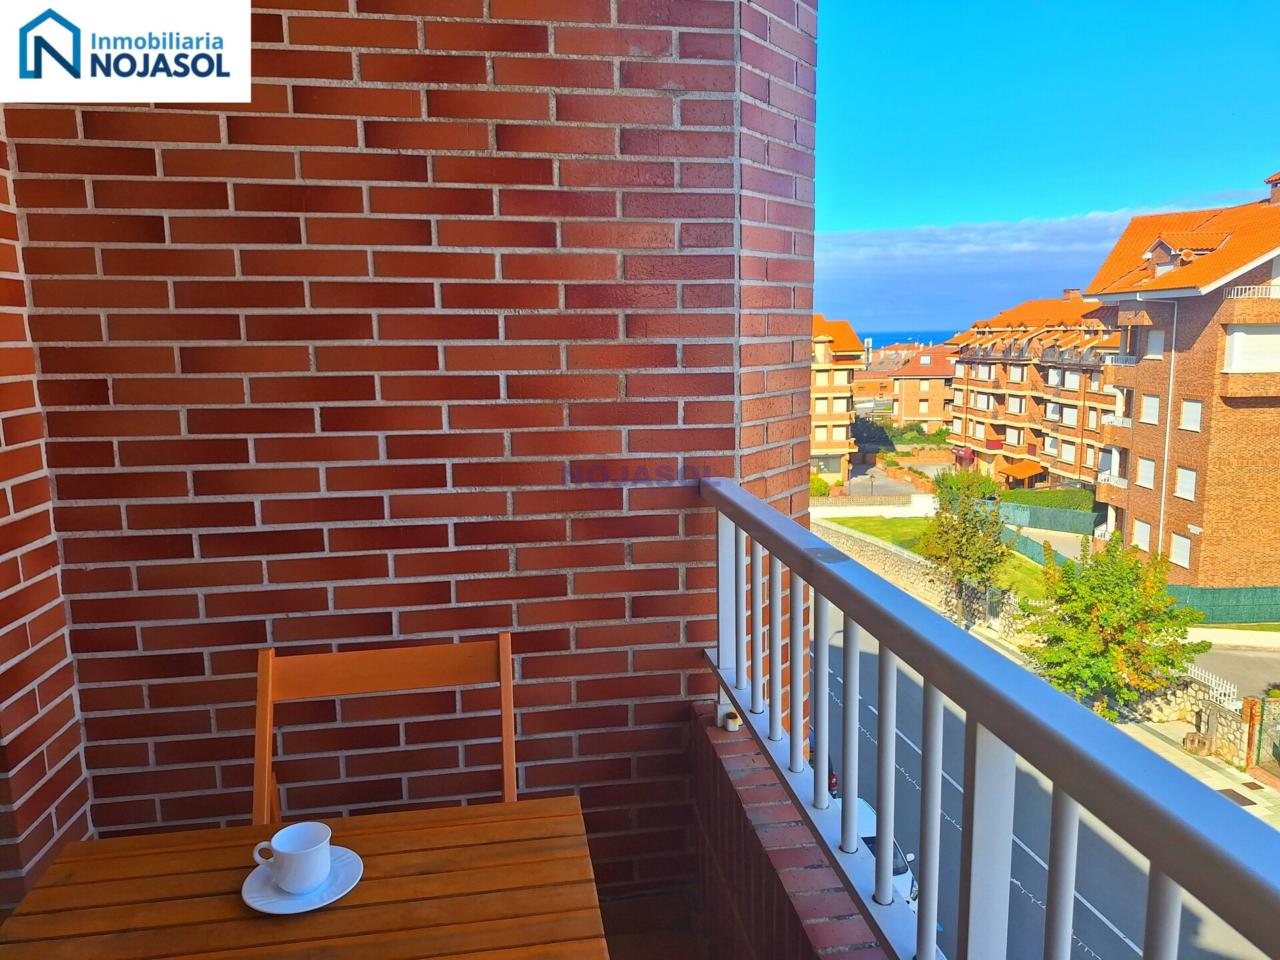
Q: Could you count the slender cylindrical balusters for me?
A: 10